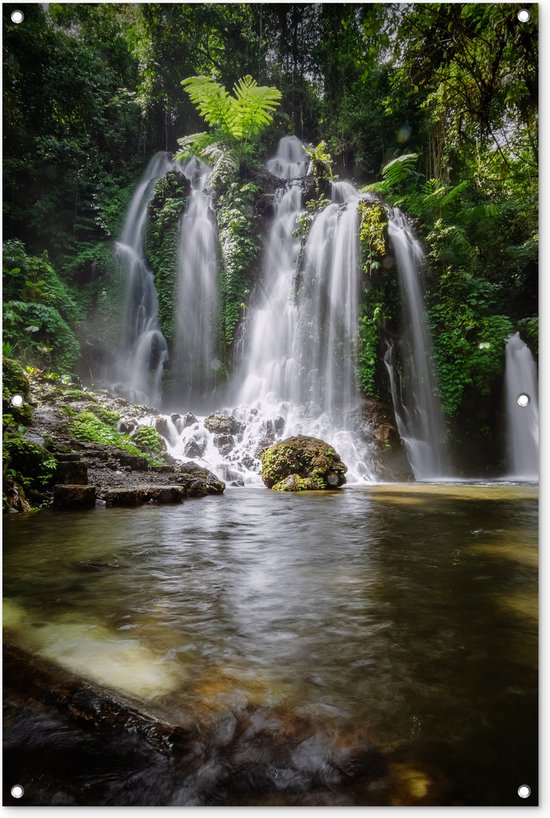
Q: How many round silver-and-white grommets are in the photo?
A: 6